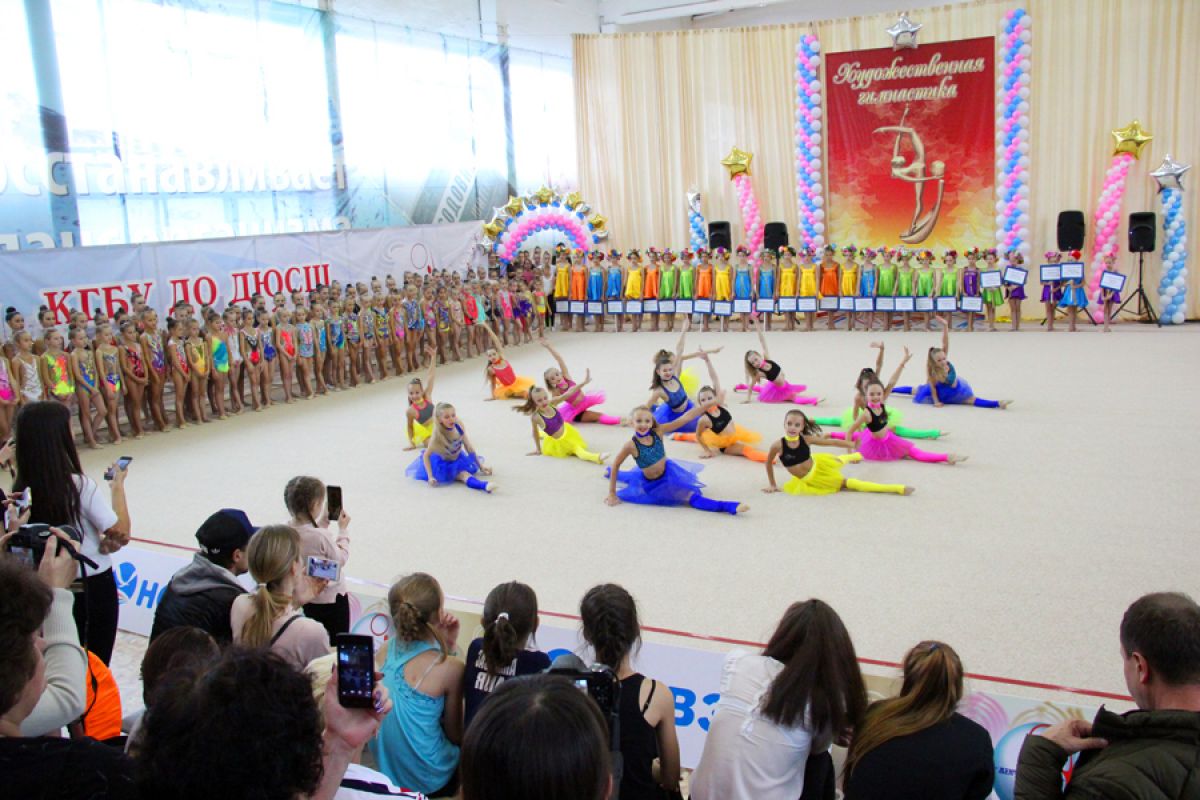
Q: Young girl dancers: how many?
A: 14